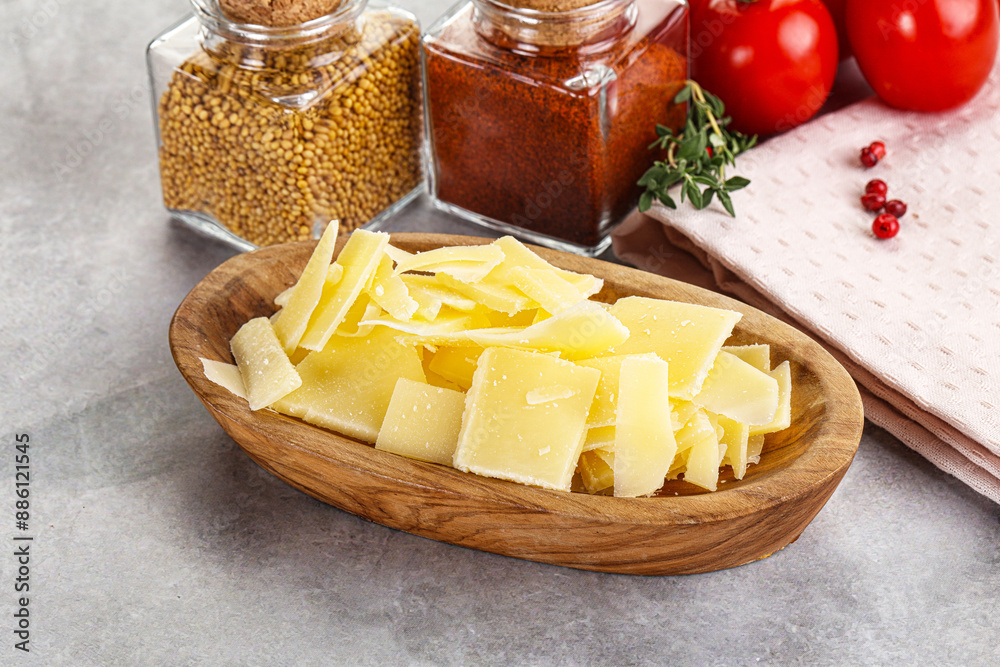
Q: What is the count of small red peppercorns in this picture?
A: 6